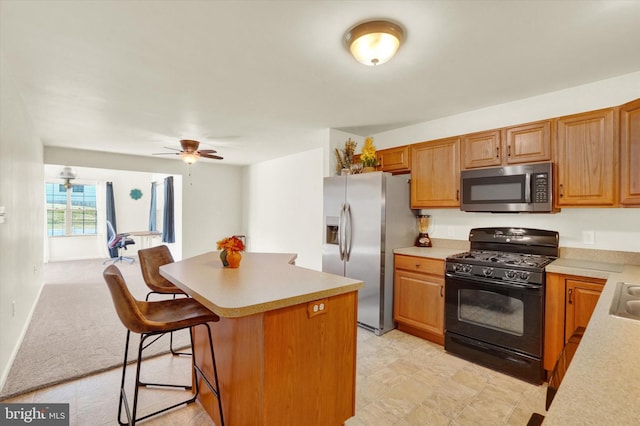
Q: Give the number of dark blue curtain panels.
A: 3